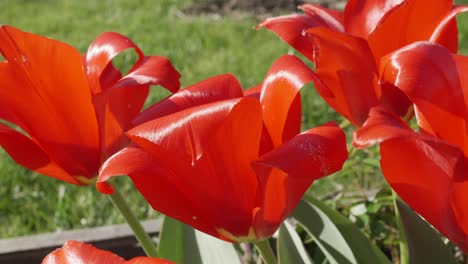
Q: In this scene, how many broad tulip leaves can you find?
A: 4